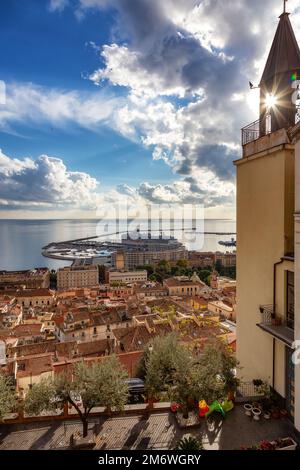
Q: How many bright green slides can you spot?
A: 1